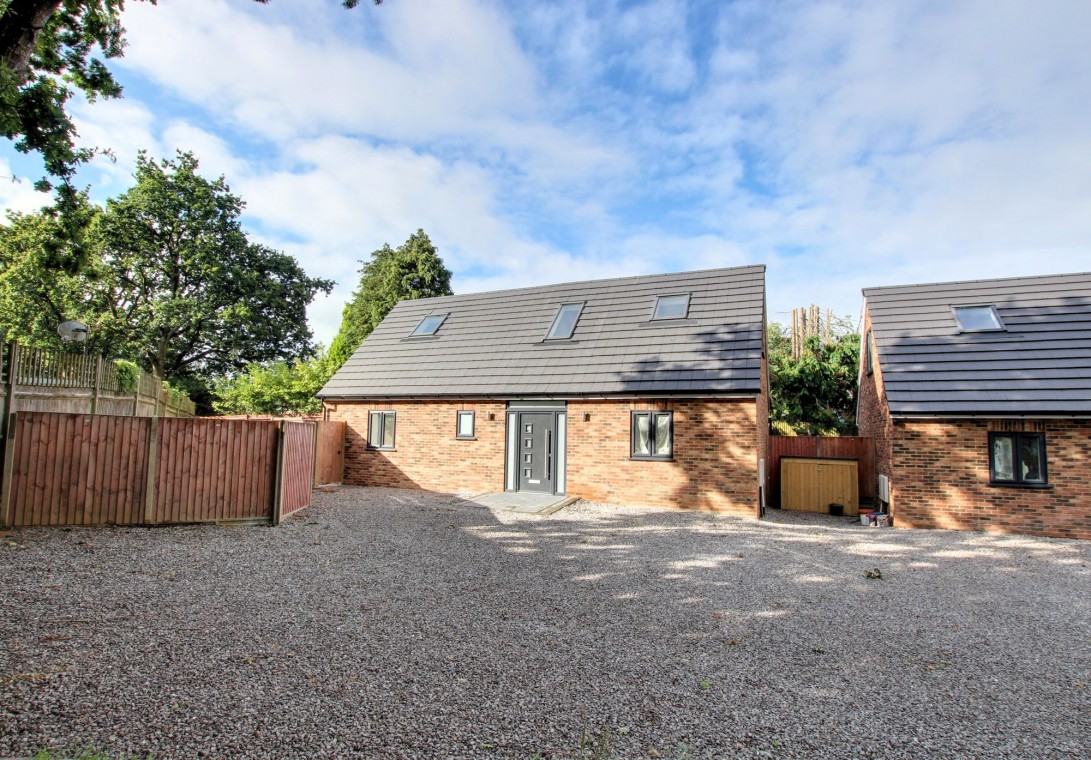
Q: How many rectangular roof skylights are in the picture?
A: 4